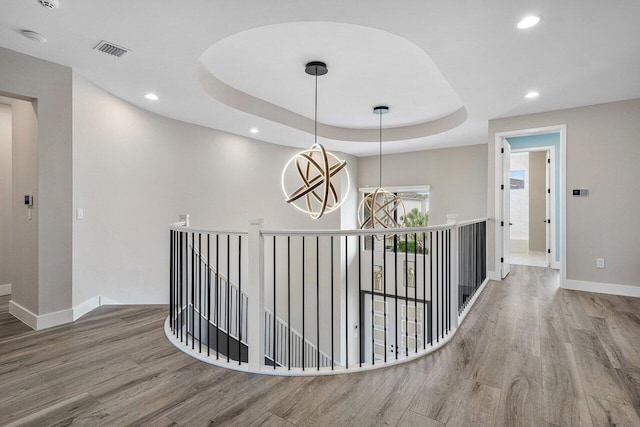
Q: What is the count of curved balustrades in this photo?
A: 1